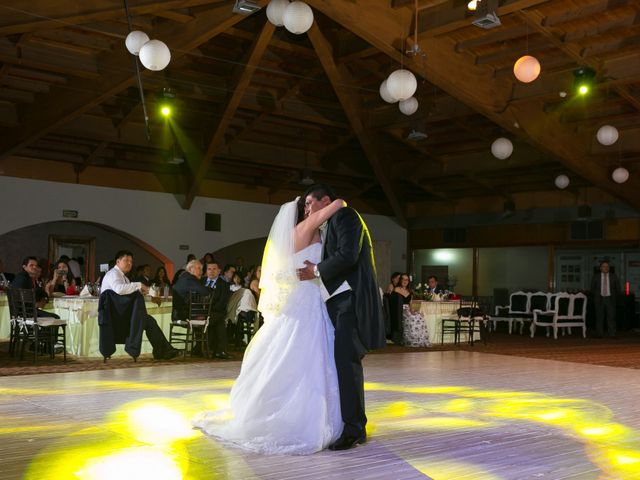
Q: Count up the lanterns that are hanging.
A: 12